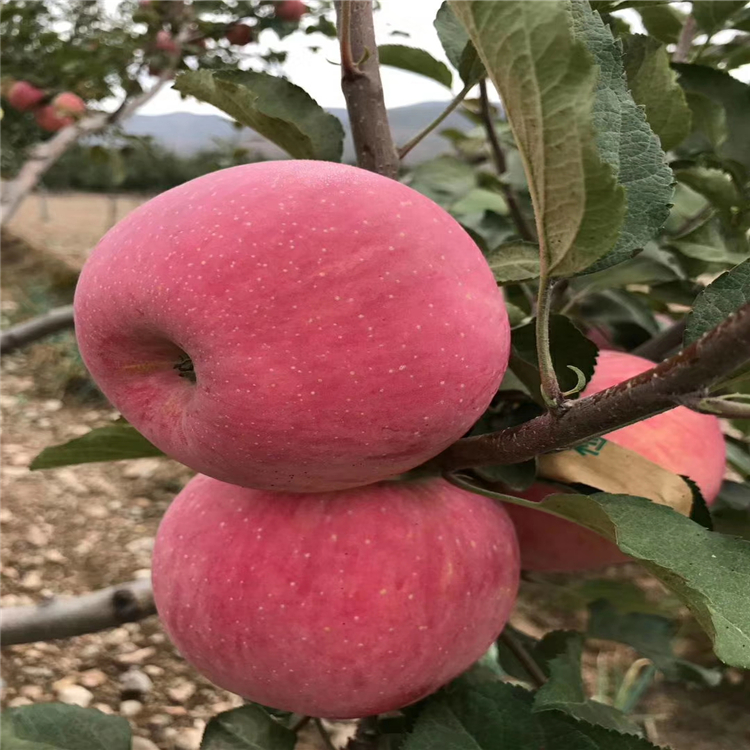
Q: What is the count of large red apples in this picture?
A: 3